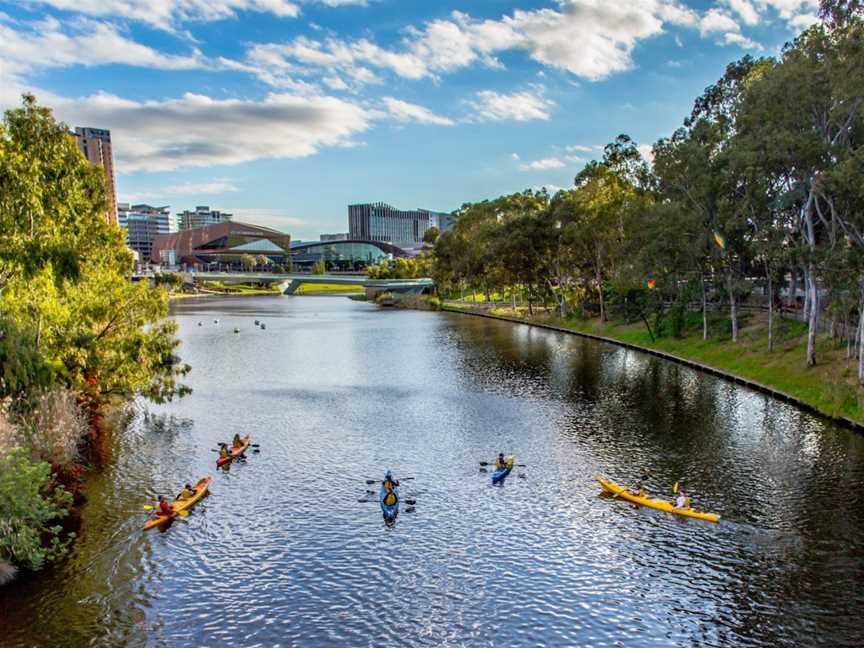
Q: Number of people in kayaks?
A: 9